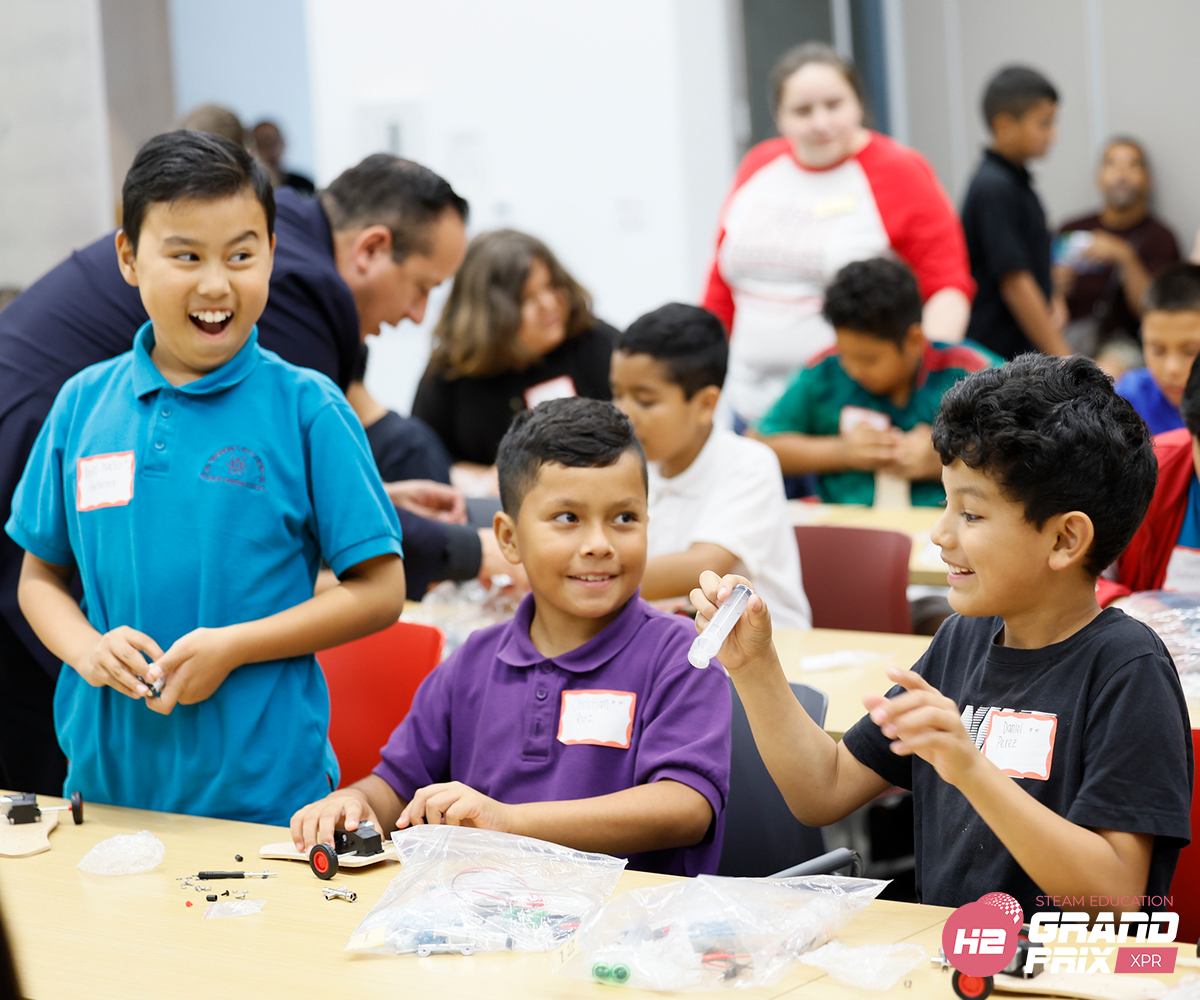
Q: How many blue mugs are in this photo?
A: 0